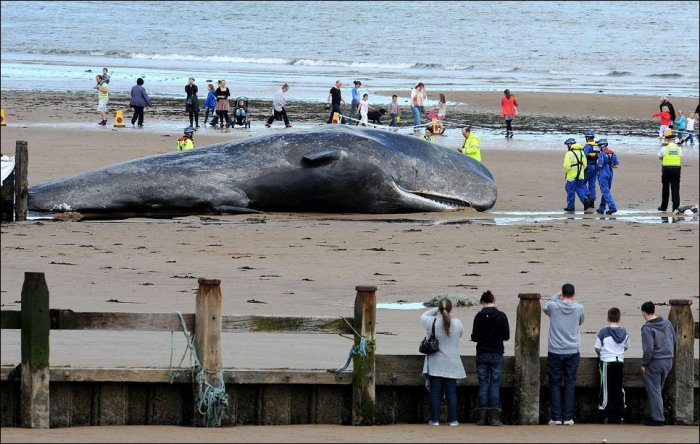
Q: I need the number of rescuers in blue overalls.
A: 3